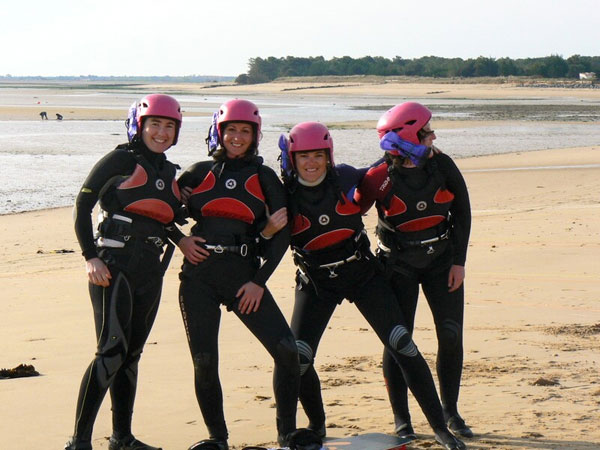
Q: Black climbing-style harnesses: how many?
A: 4